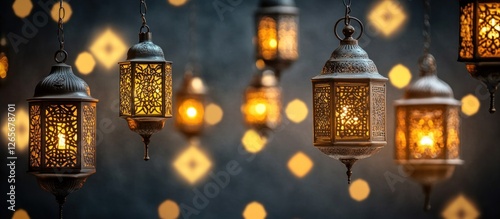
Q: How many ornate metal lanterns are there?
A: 8